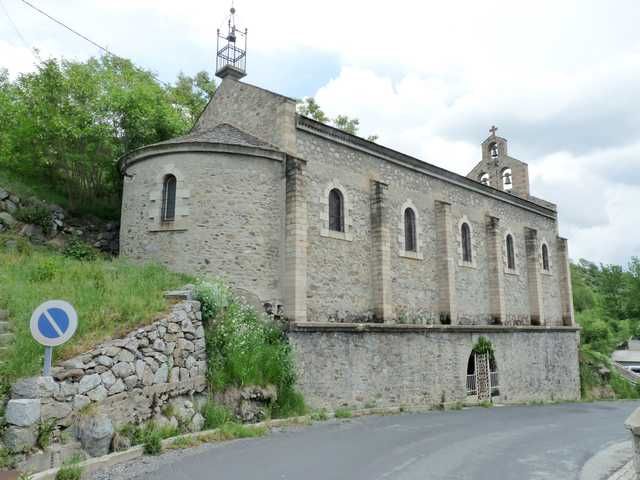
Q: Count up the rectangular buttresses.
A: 6